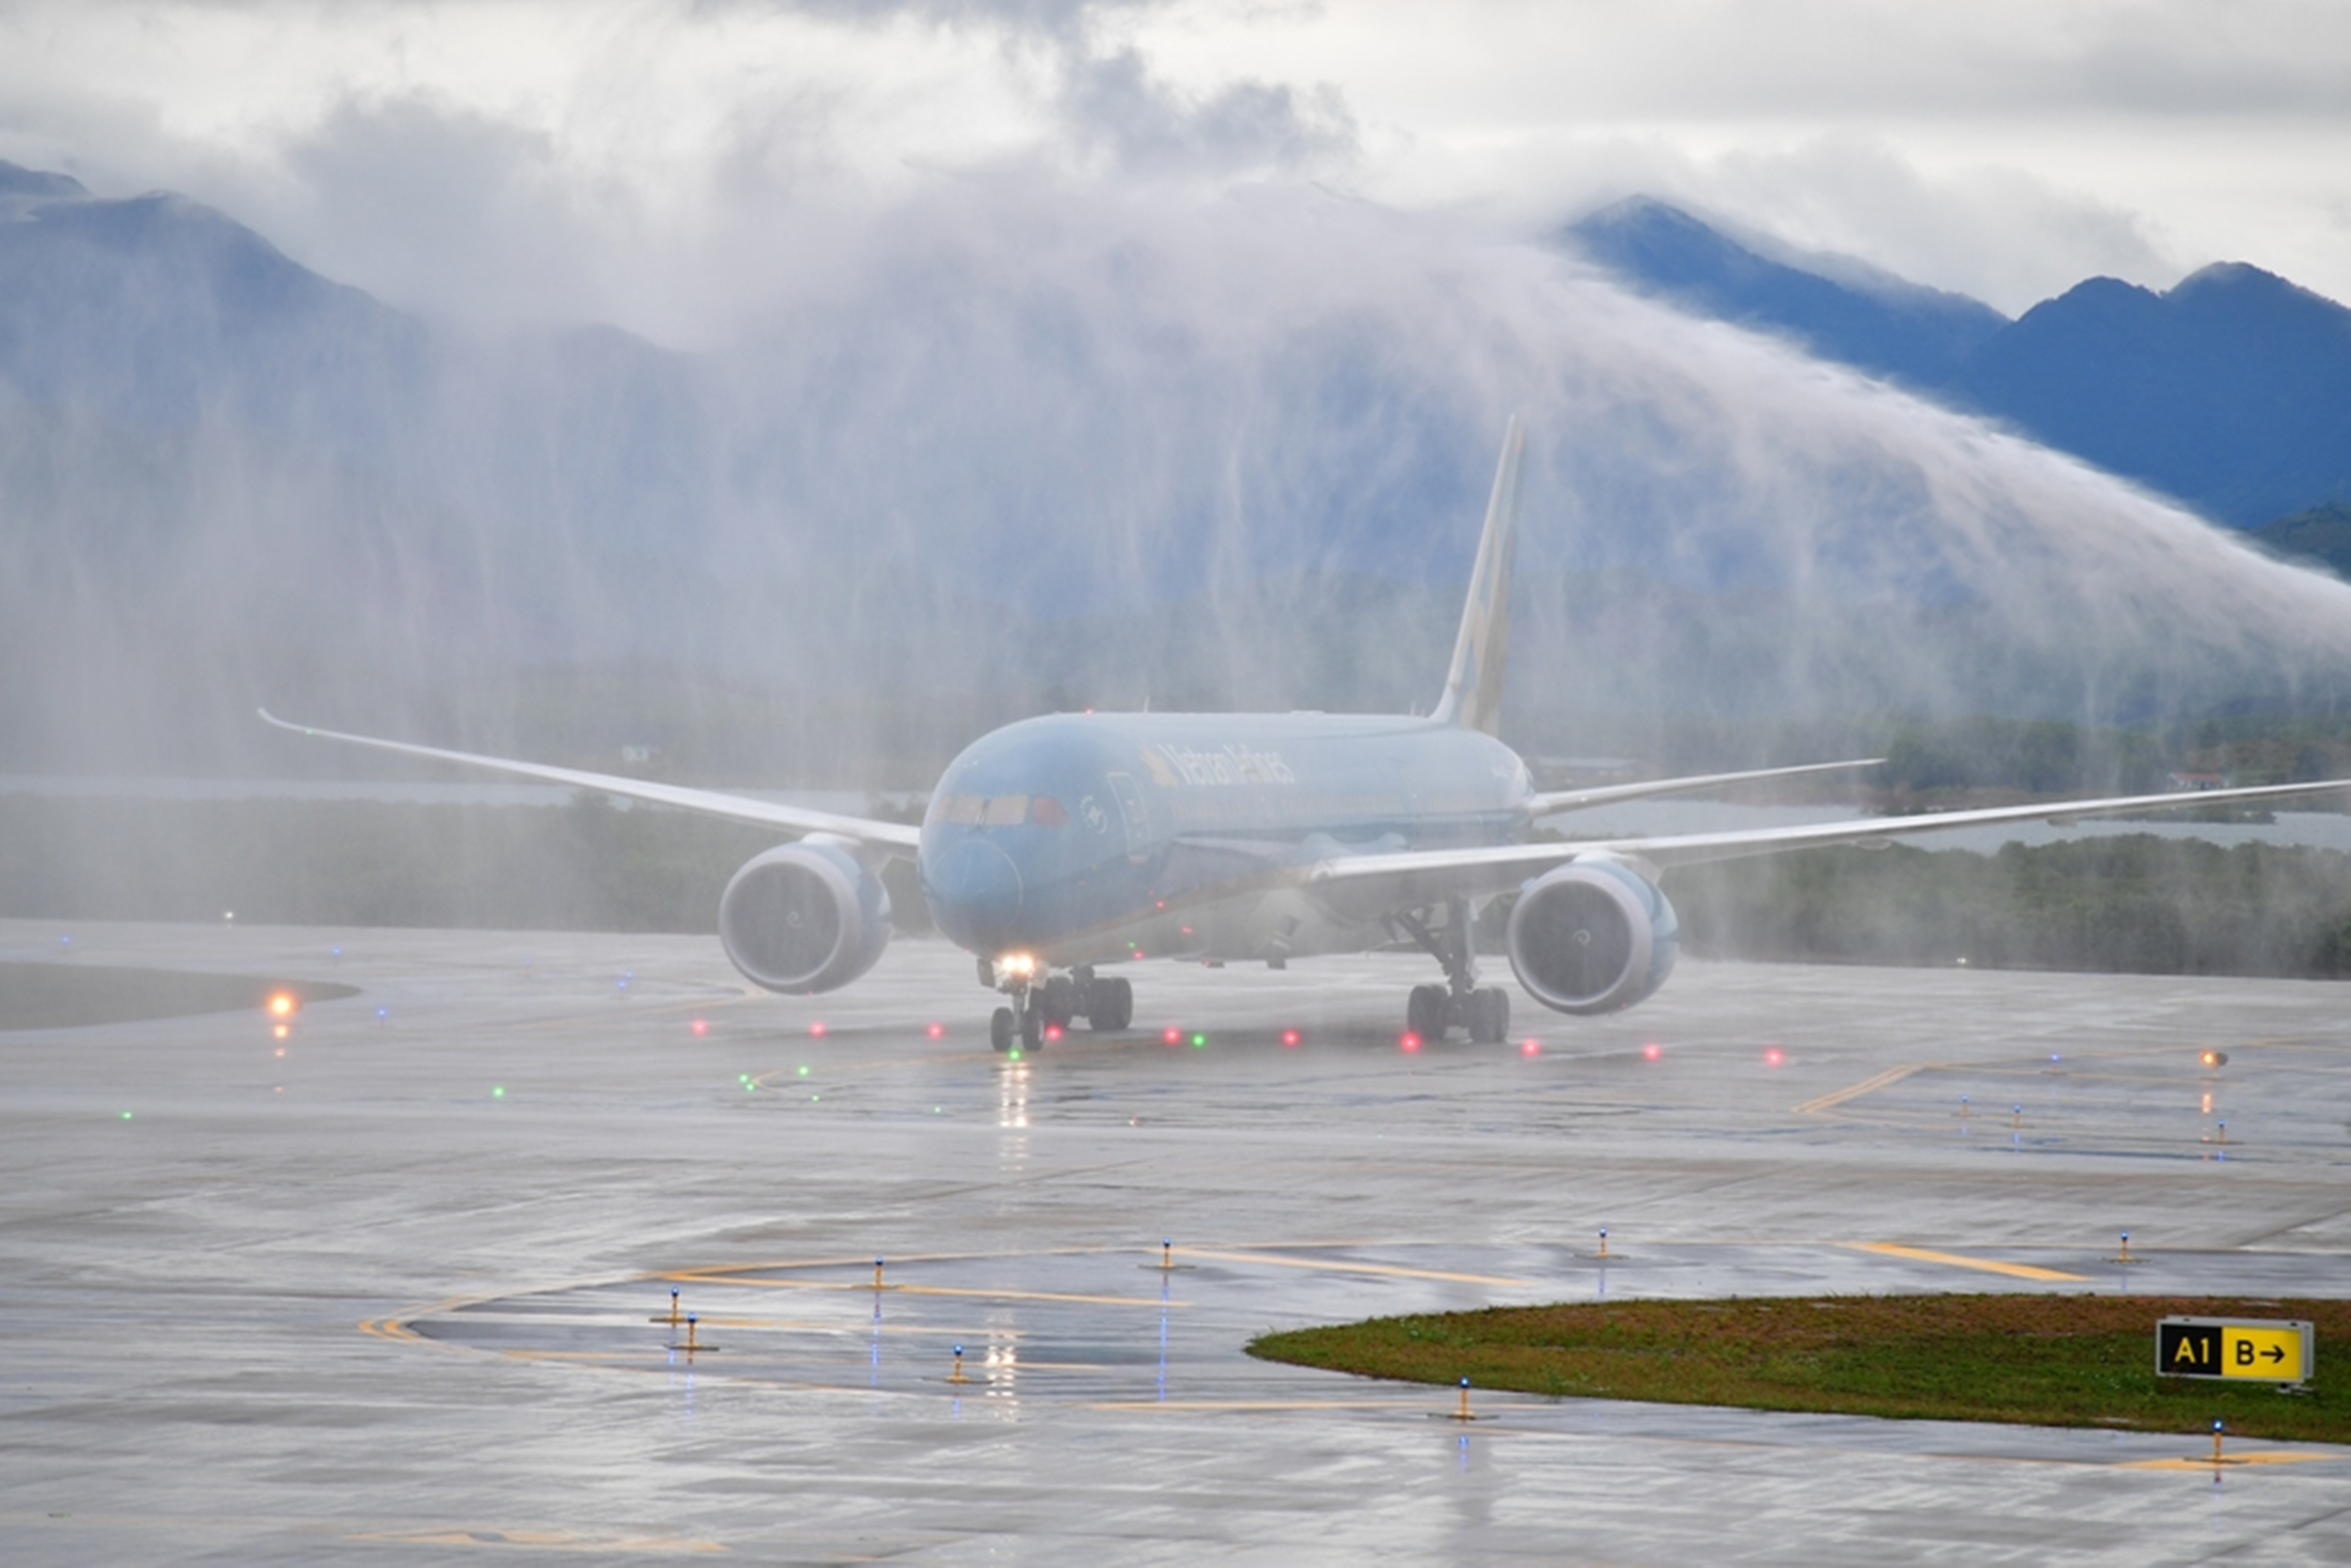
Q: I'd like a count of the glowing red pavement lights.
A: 10